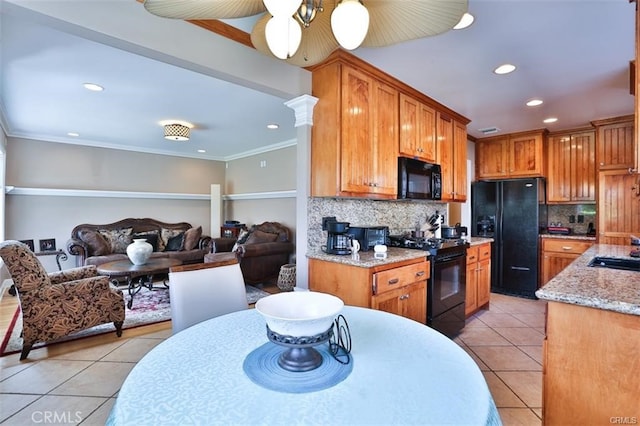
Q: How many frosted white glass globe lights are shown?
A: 3